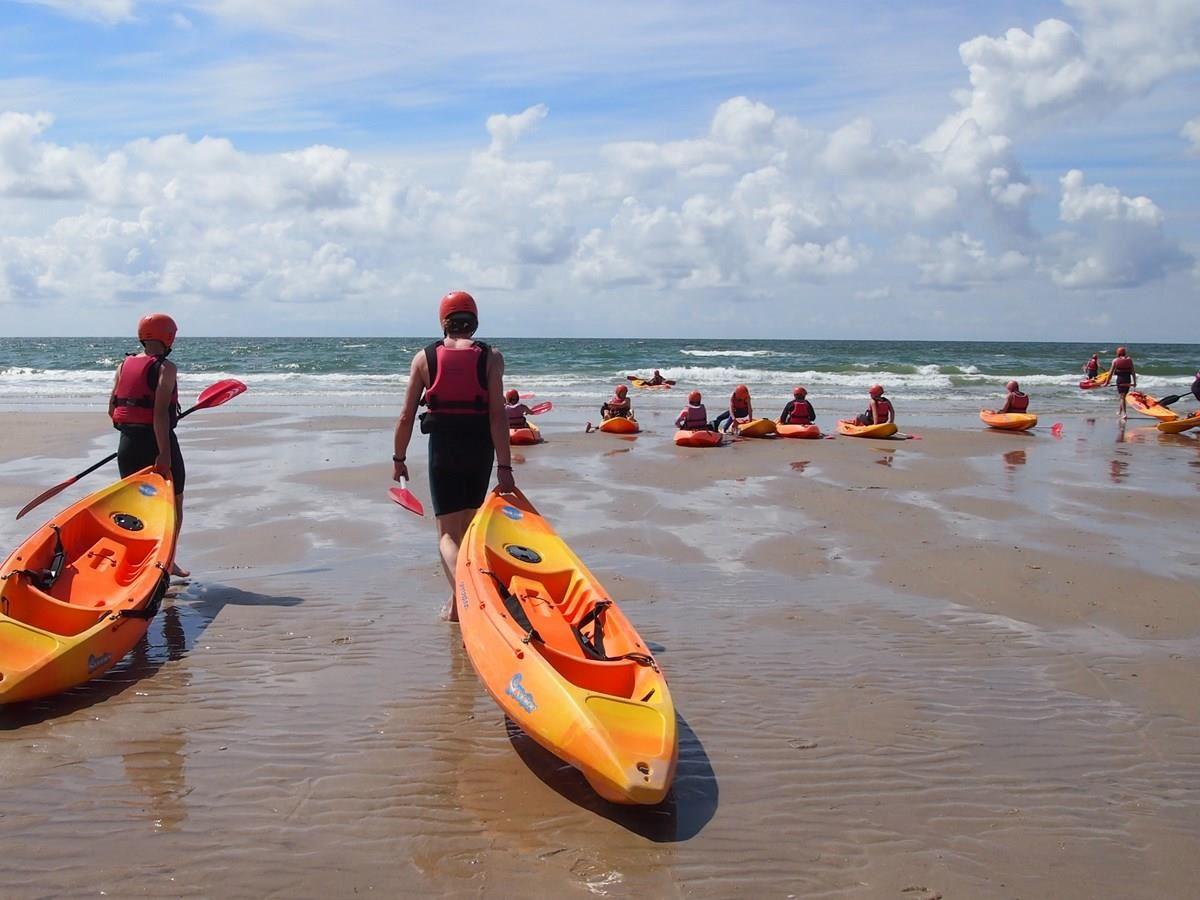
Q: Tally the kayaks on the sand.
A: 11